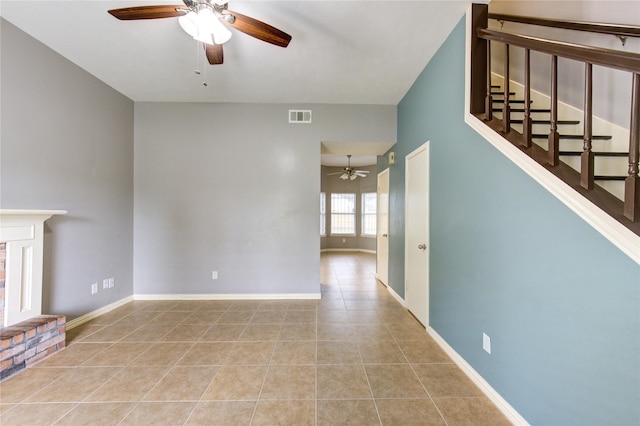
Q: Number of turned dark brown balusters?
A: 6